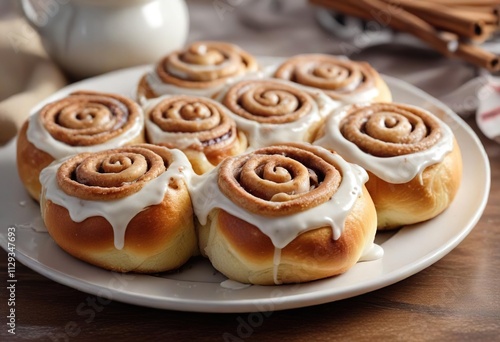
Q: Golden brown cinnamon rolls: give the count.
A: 8